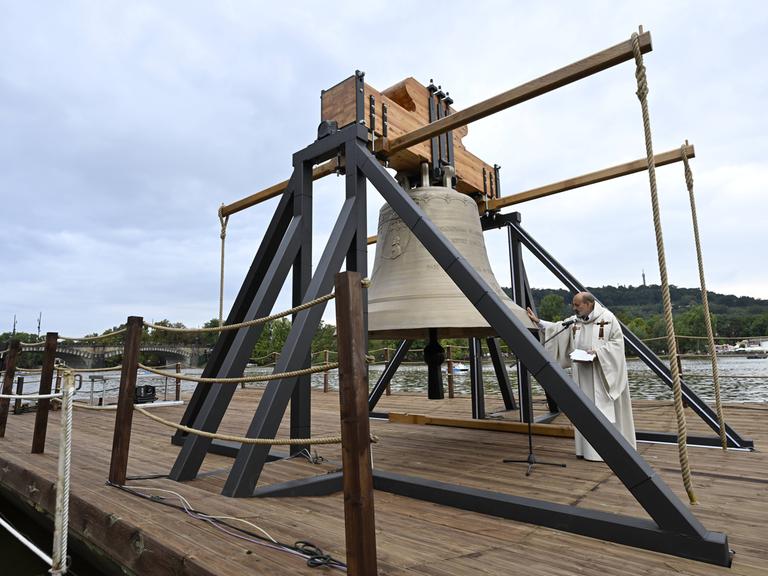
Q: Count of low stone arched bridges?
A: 1